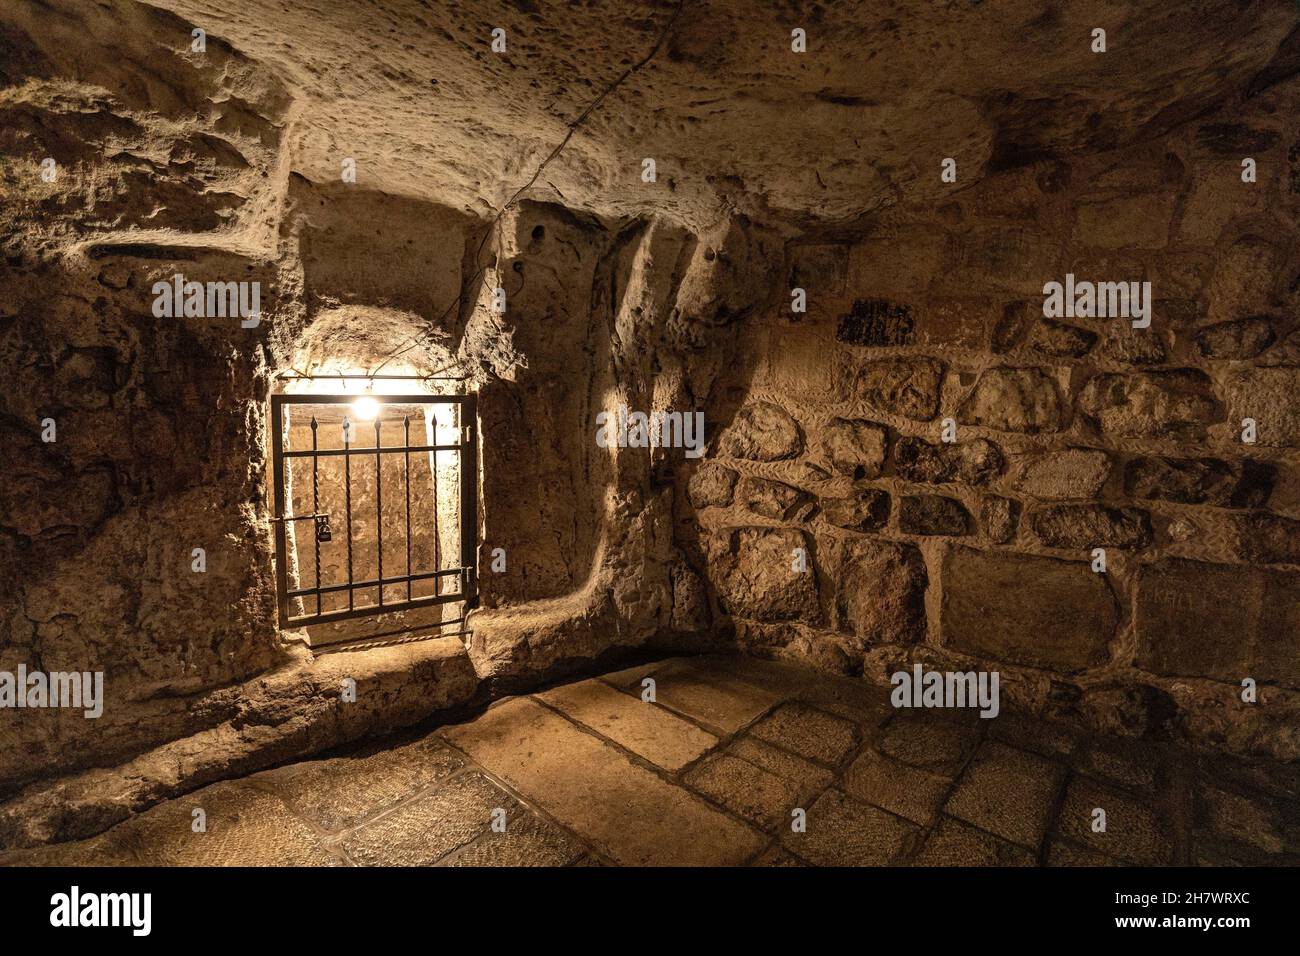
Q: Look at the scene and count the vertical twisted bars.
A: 5